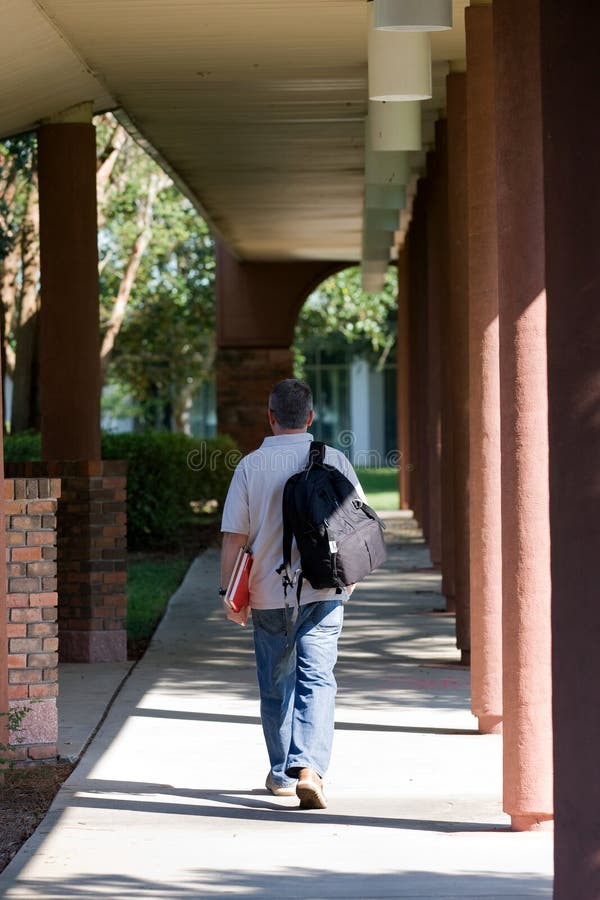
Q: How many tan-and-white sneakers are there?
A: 2